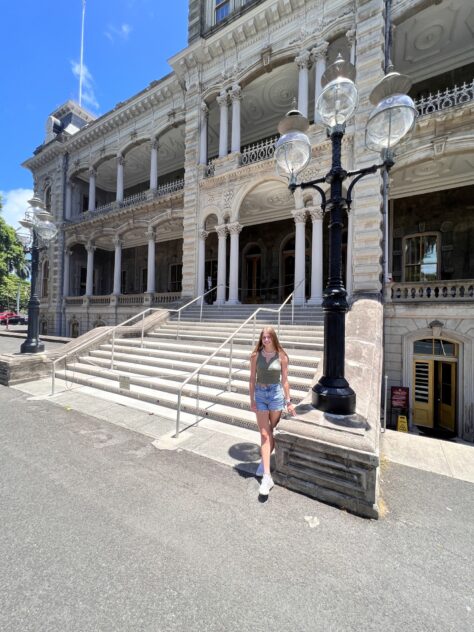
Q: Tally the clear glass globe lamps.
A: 6